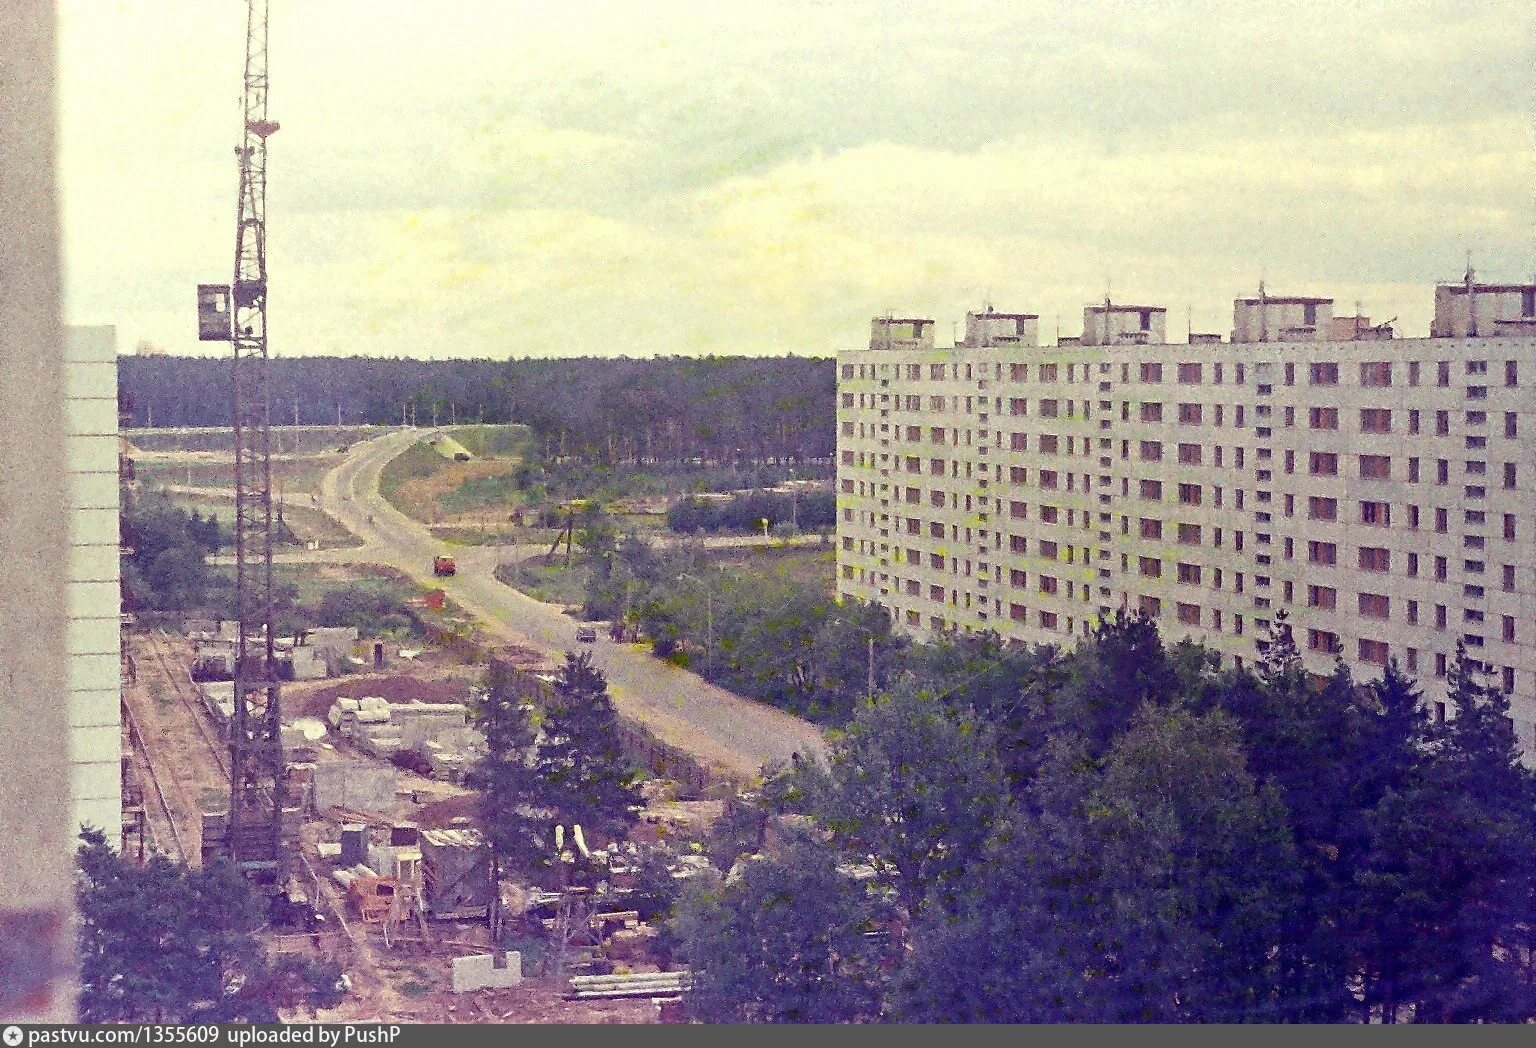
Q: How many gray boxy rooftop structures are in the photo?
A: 5